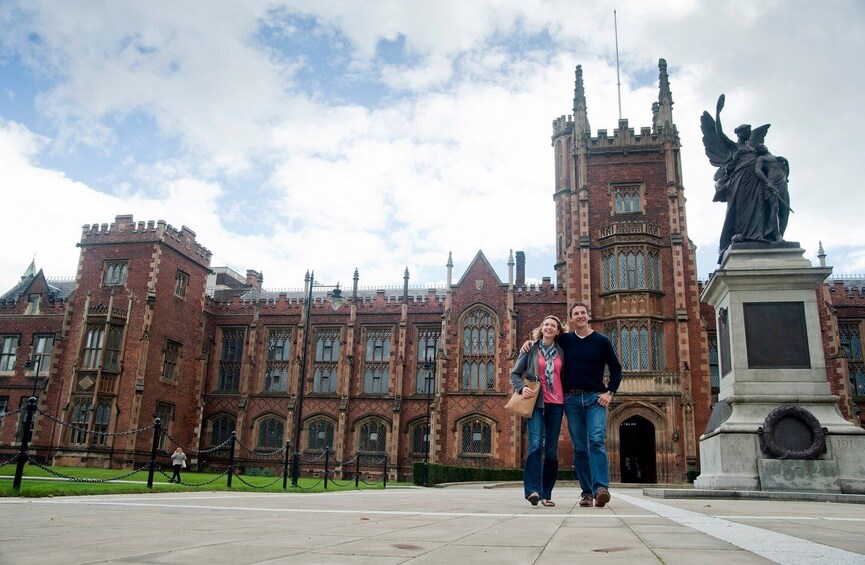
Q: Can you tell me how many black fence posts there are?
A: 7